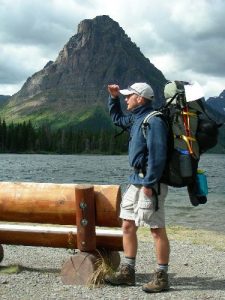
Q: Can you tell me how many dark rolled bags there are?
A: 1